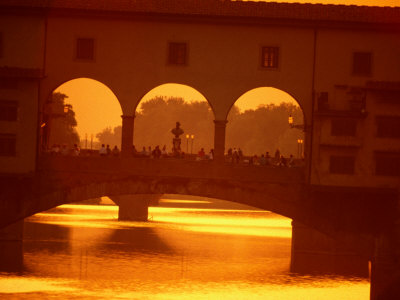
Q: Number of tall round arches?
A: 3